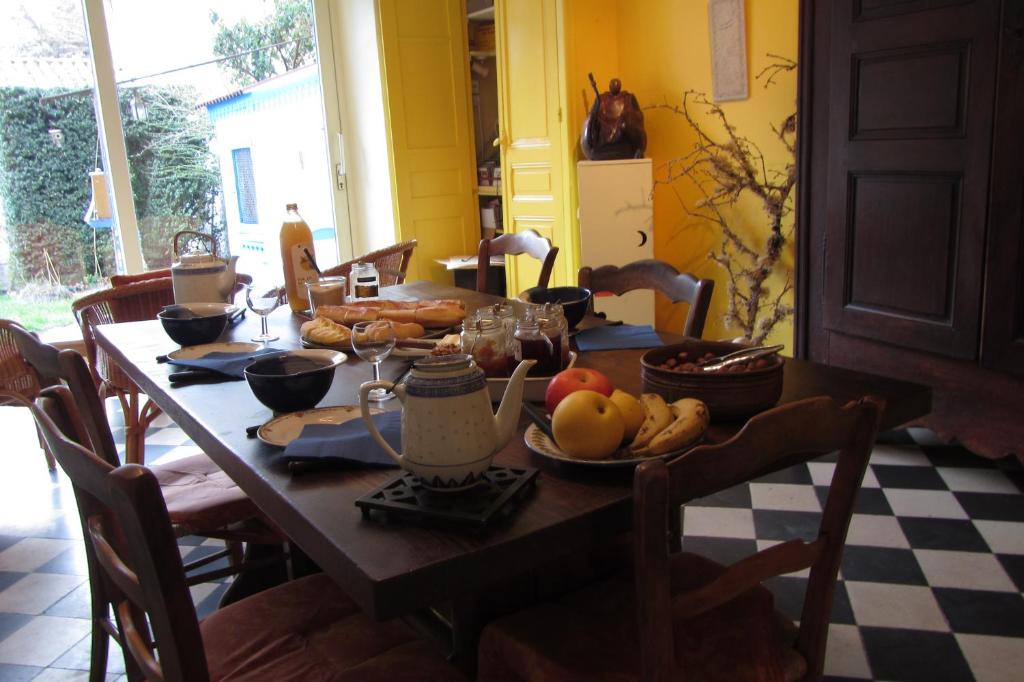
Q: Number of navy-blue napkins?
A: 3